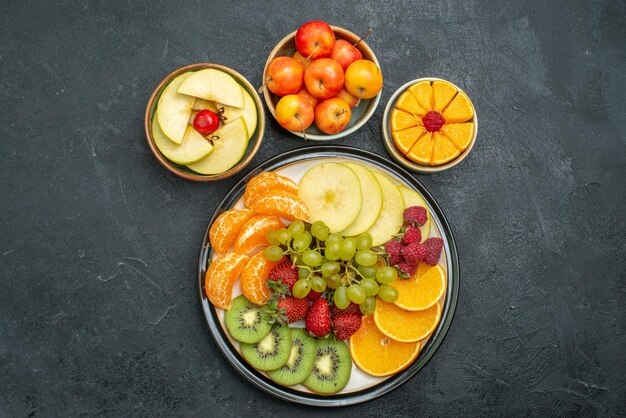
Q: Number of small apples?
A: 10